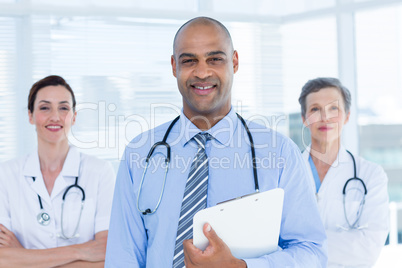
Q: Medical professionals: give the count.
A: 3